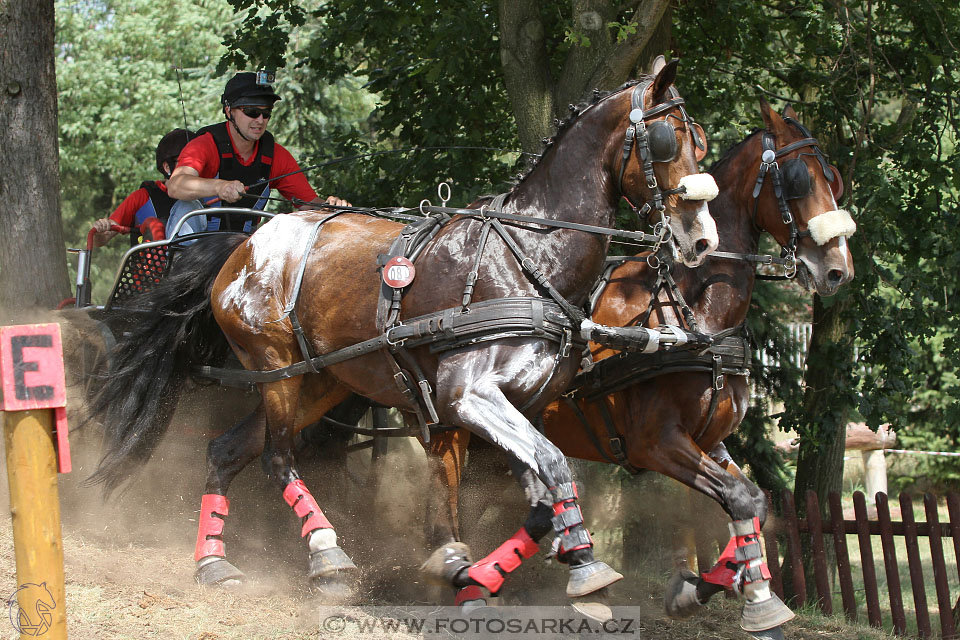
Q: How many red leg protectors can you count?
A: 7